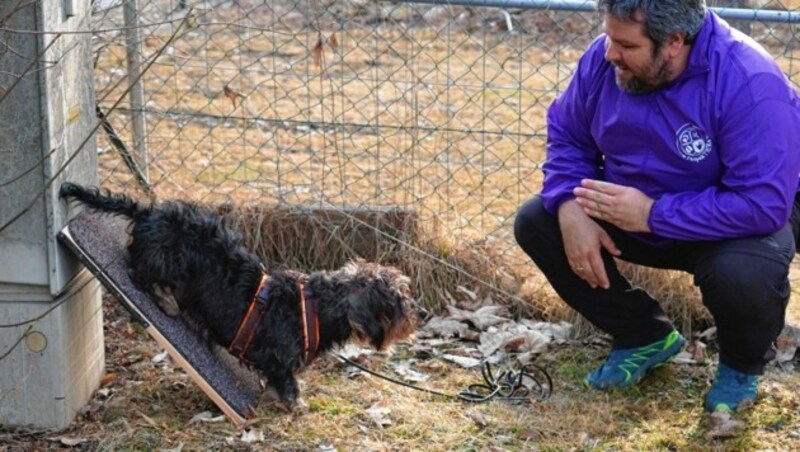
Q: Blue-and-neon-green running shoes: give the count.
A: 2